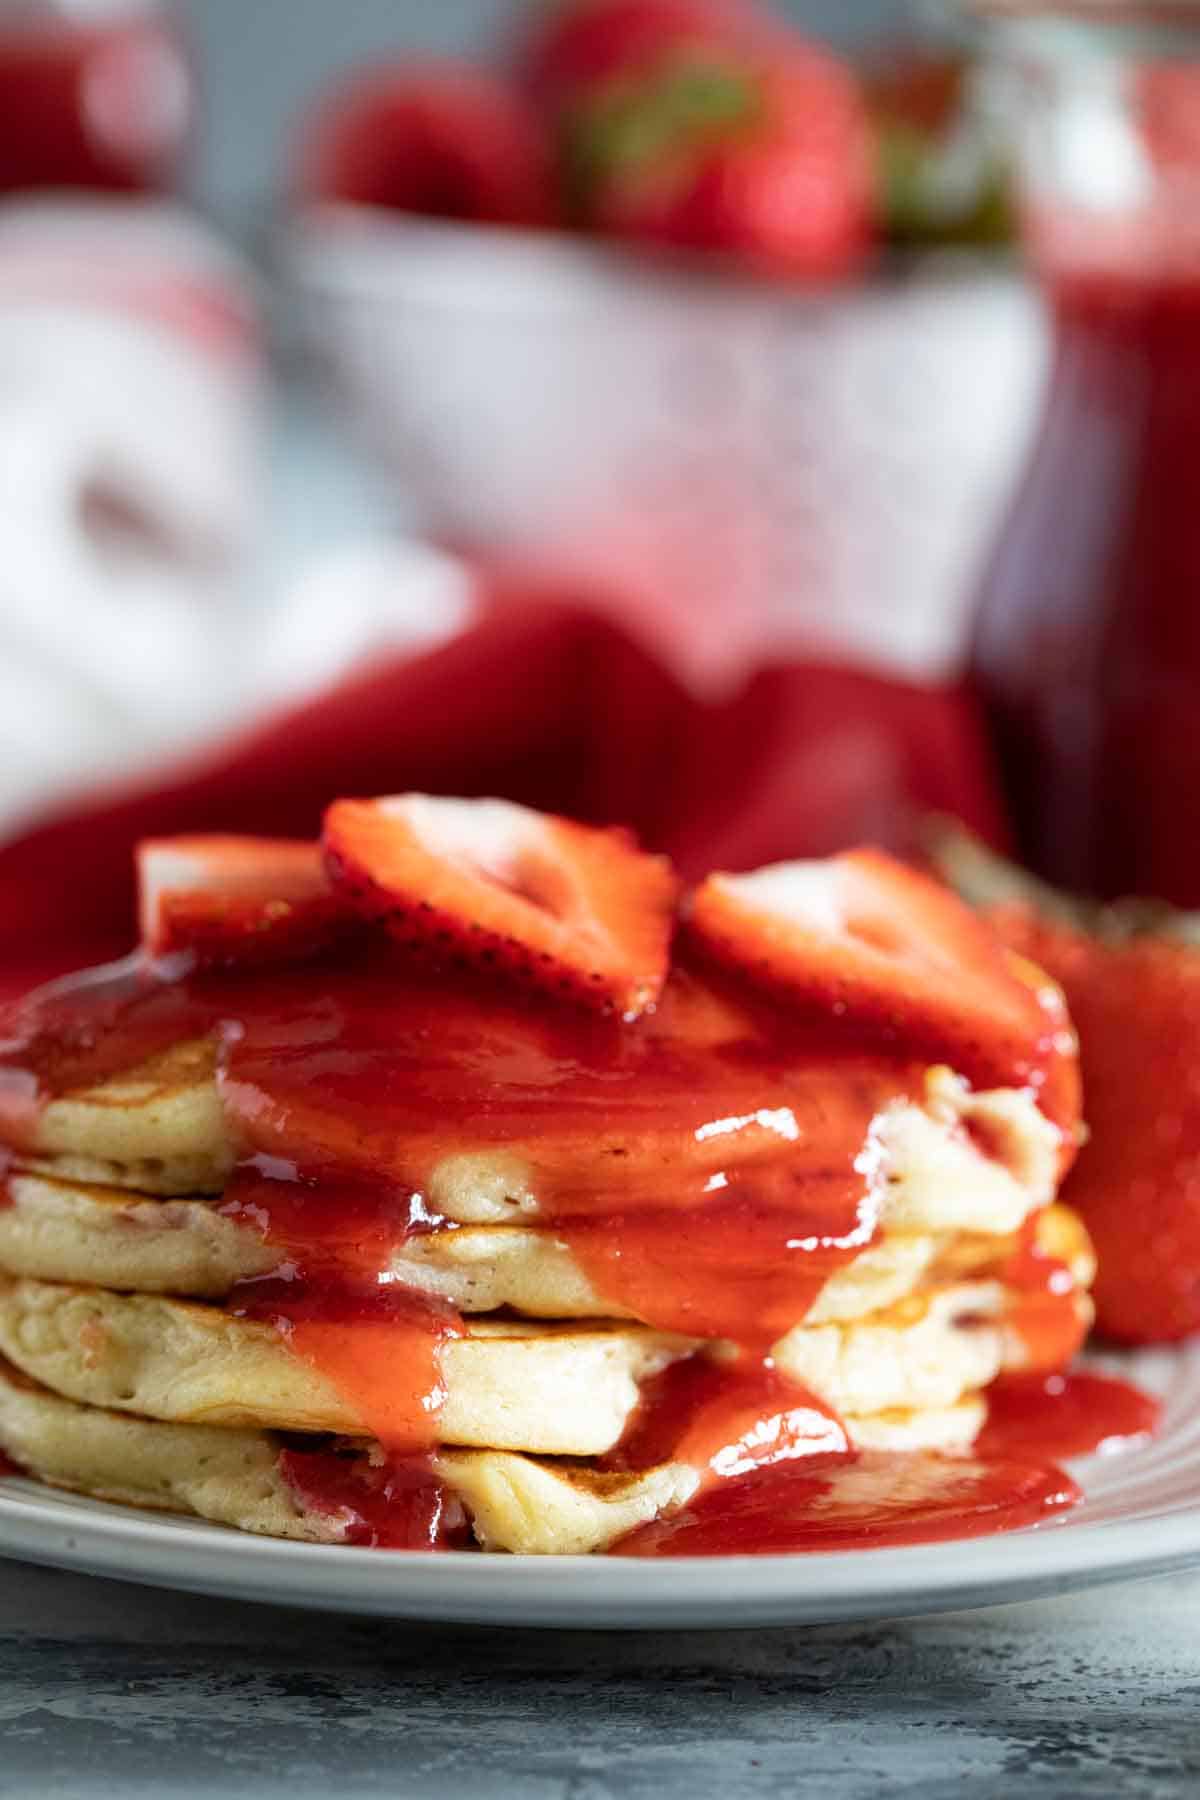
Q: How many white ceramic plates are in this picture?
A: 1